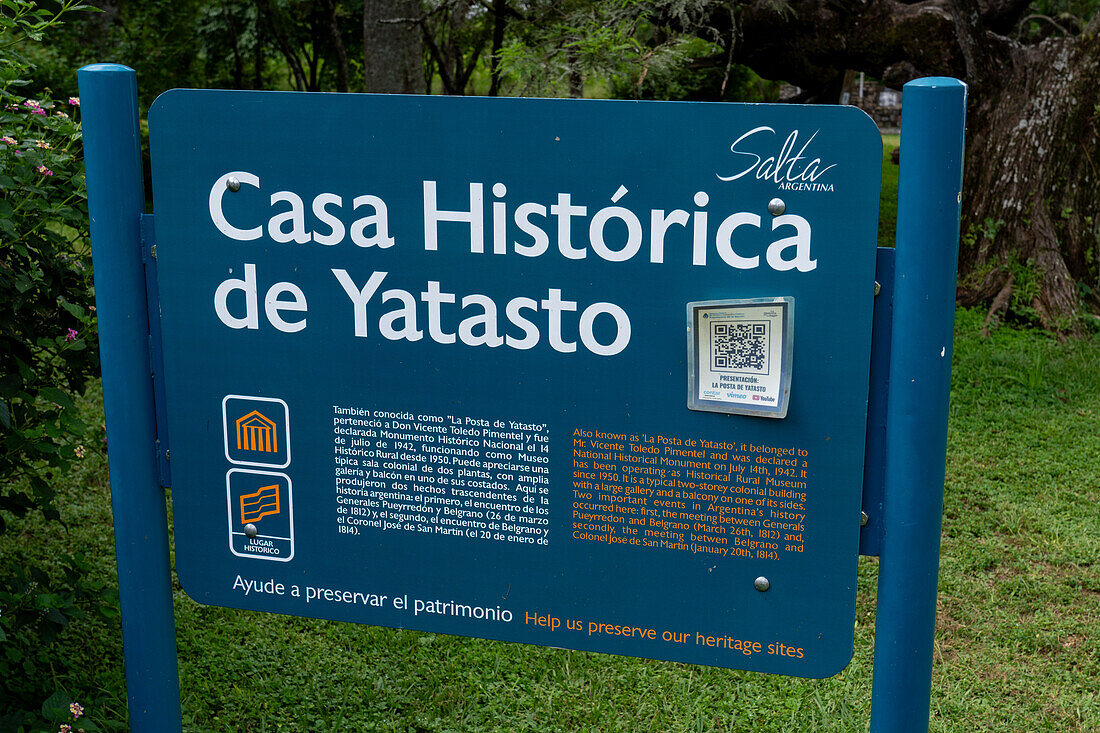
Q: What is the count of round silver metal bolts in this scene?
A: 4